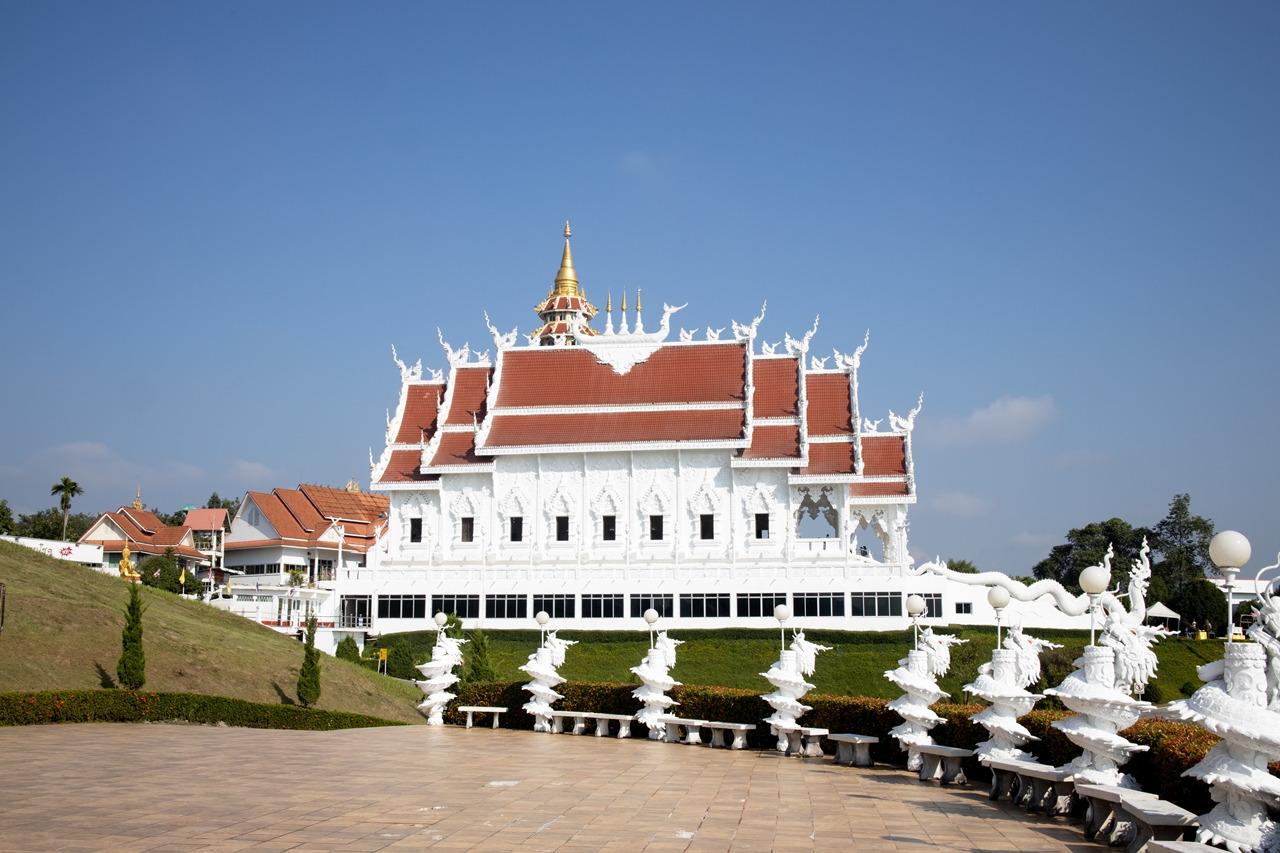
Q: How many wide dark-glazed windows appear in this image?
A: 11